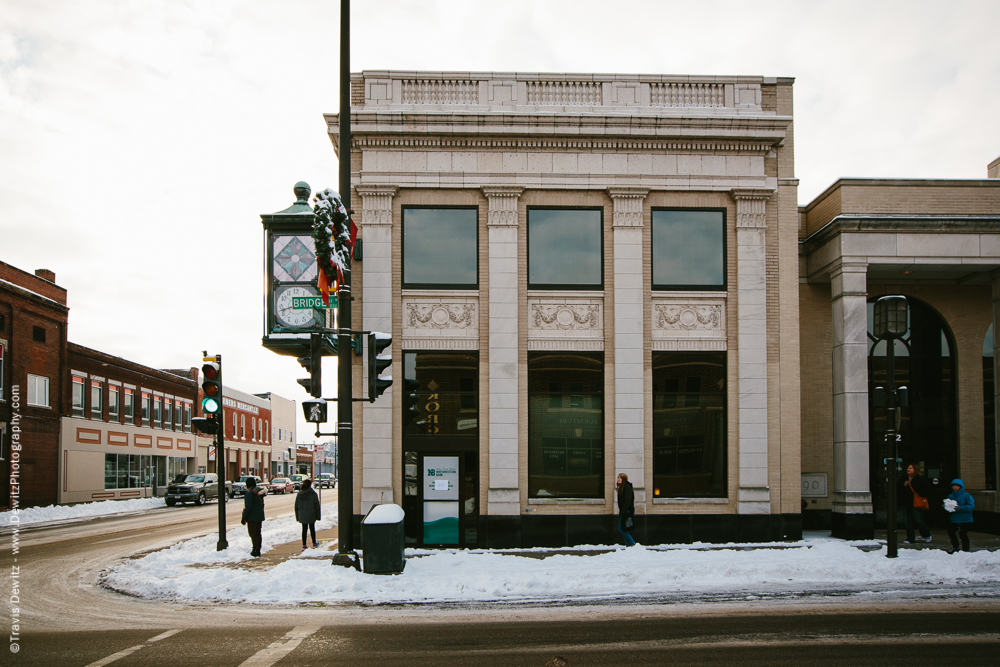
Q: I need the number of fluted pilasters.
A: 4